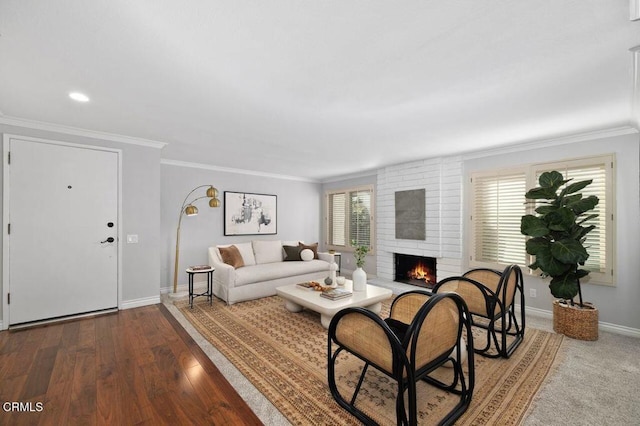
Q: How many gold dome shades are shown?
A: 3